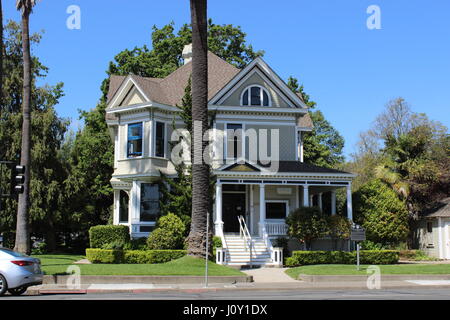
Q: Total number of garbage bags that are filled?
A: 0